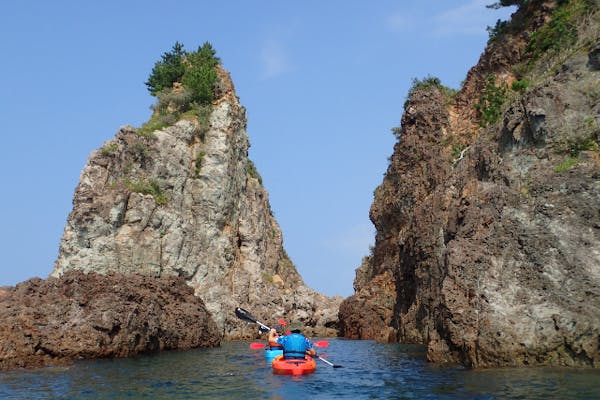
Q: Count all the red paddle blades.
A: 3